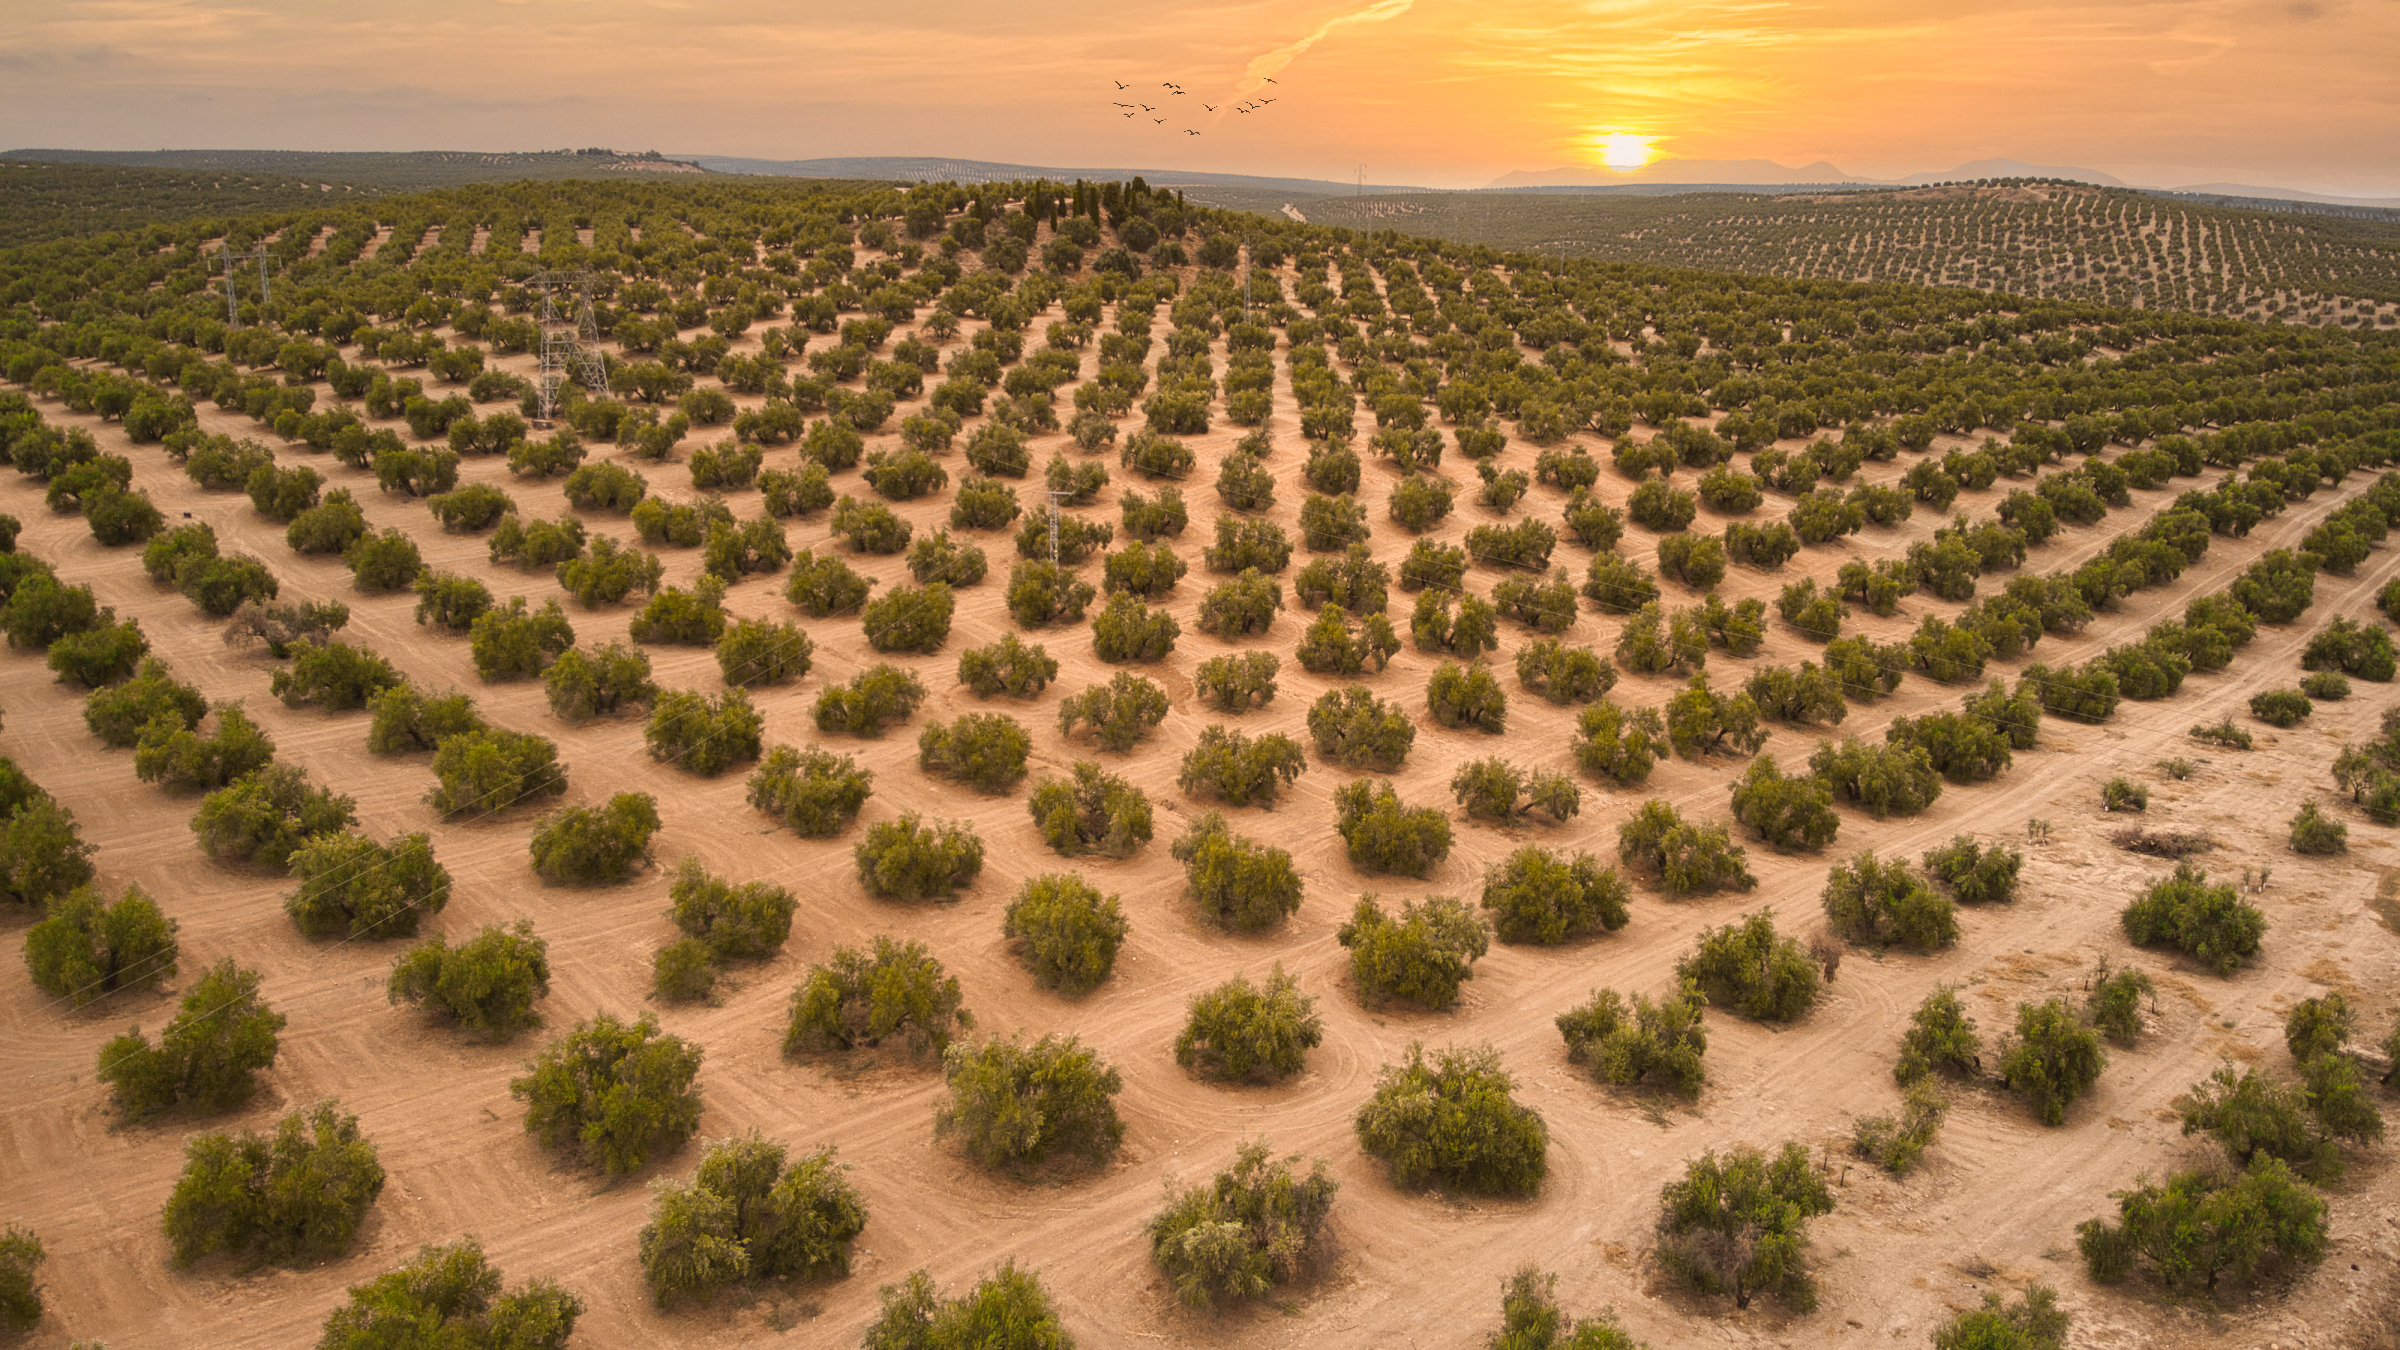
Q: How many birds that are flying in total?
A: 13